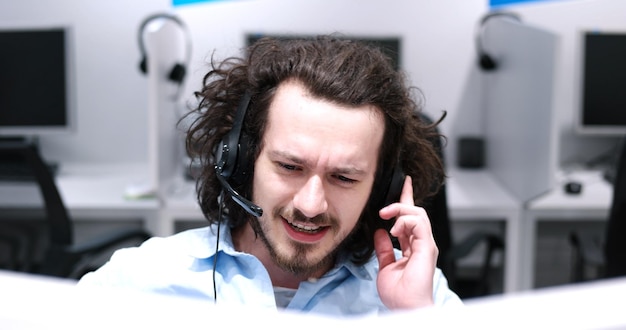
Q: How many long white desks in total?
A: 3